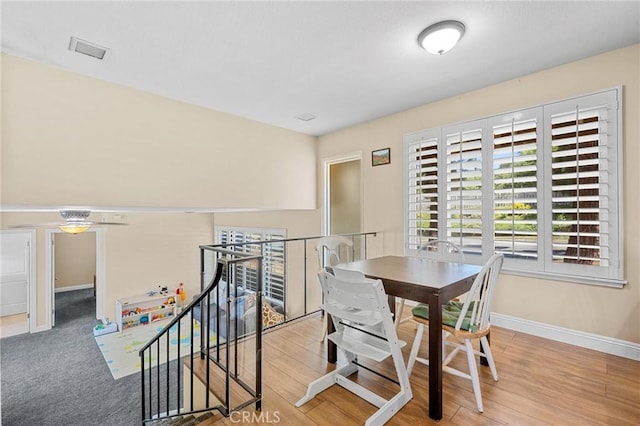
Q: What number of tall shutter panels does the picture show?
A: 4